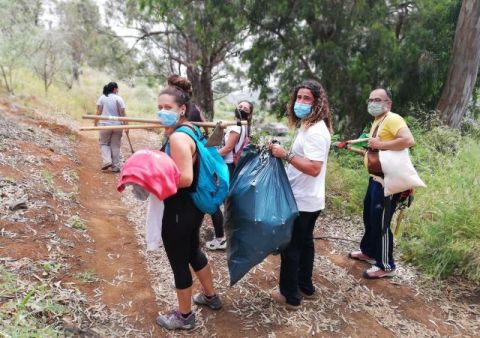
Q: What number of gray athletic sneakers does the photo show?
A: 2